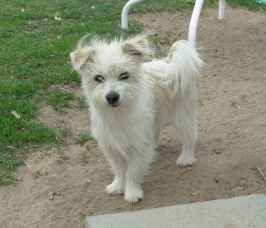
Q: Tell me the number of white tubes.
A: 3